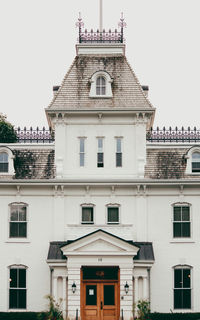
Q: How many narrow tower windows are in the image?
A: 3